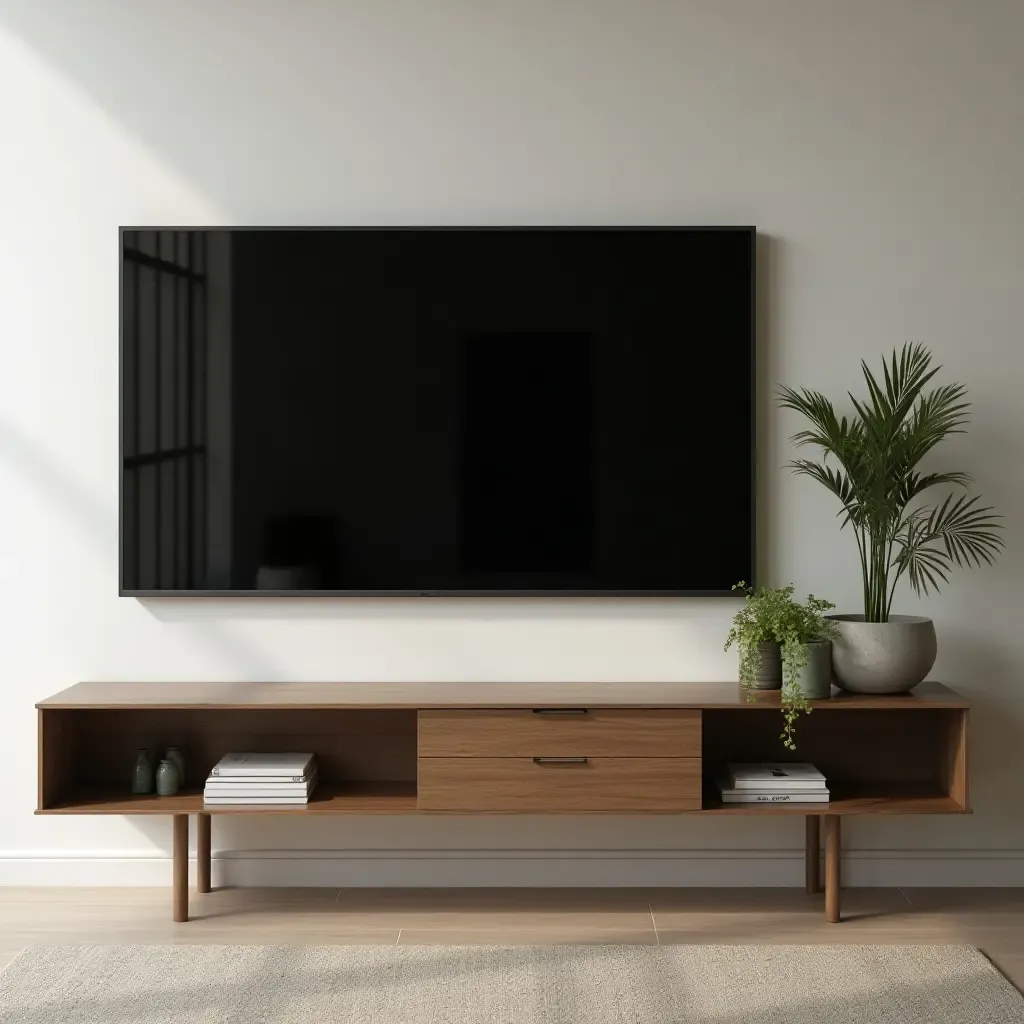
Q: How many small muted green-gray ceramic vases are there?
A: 3